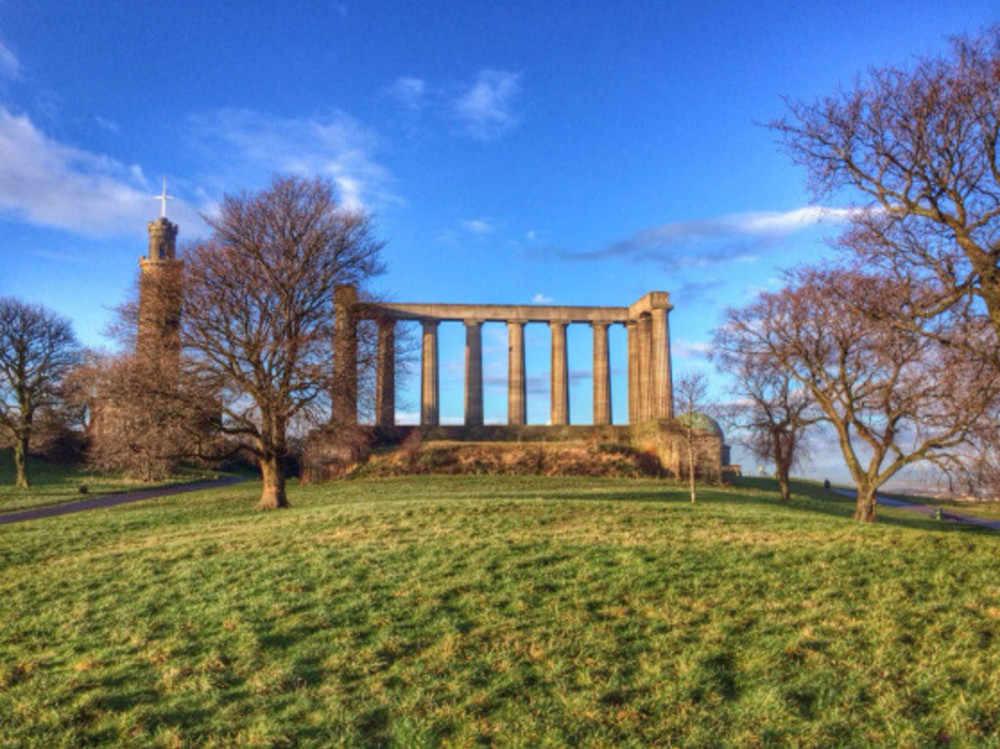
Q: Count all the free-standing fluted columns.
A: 10